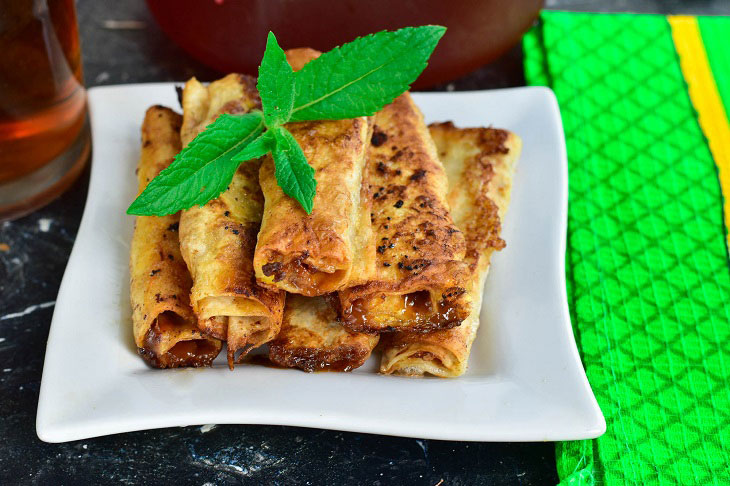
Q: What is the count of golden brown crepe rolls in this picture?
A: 6